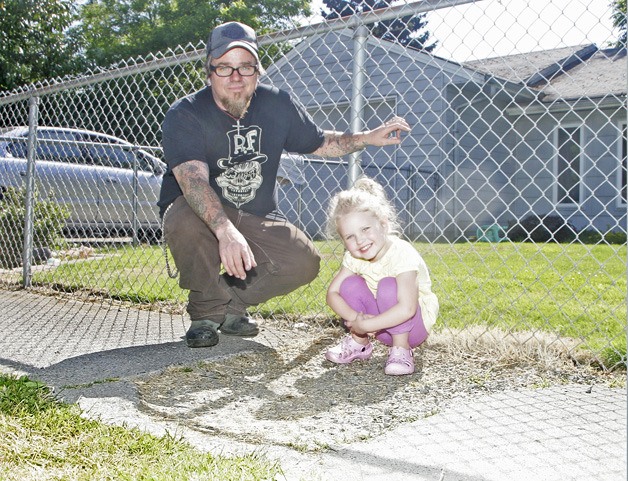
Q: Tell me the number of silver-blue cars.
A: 1